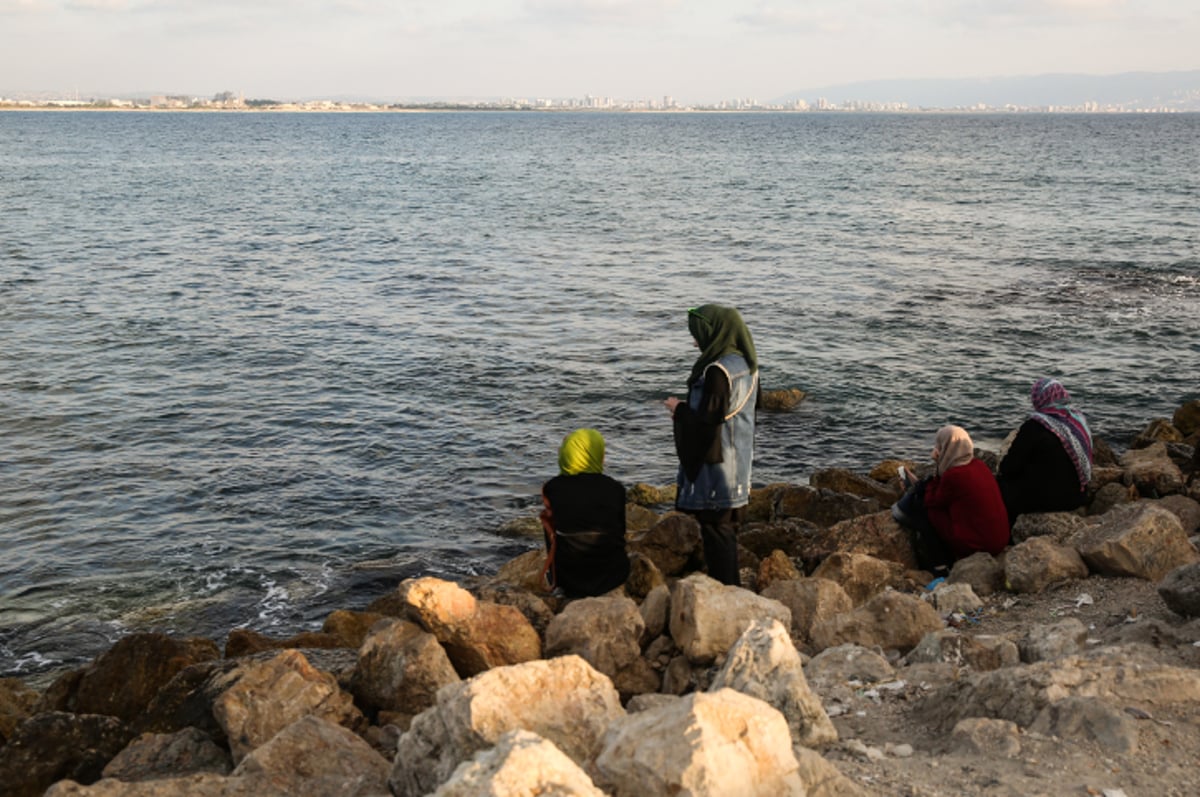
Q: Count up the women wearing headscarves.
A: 4